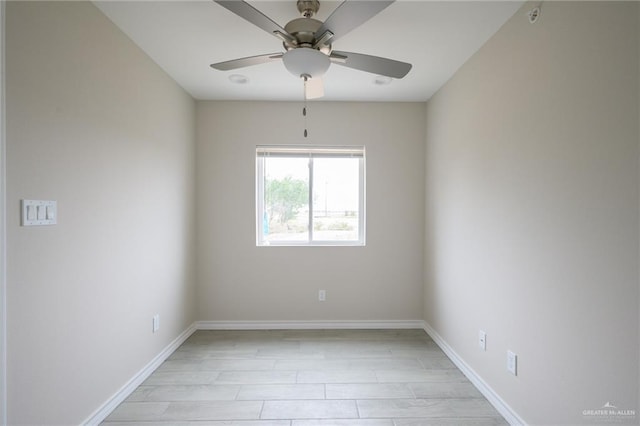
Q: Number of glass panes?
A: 2